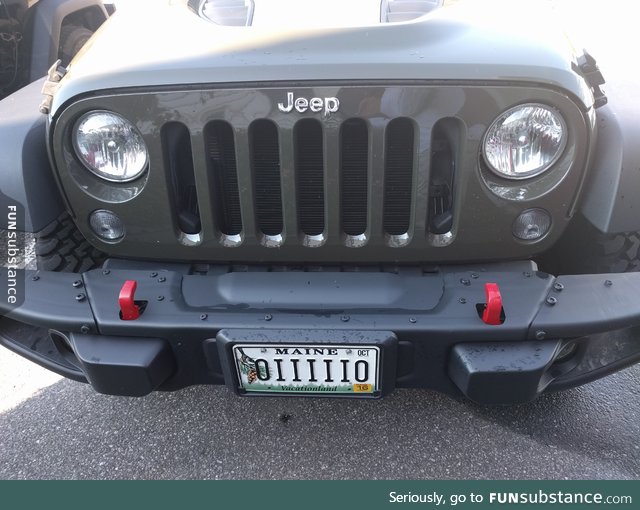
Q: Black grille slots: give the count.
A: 7